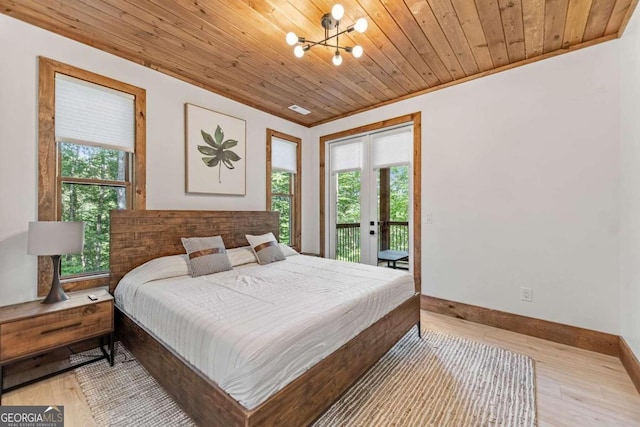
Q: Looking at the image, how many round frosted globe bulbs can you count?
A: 6